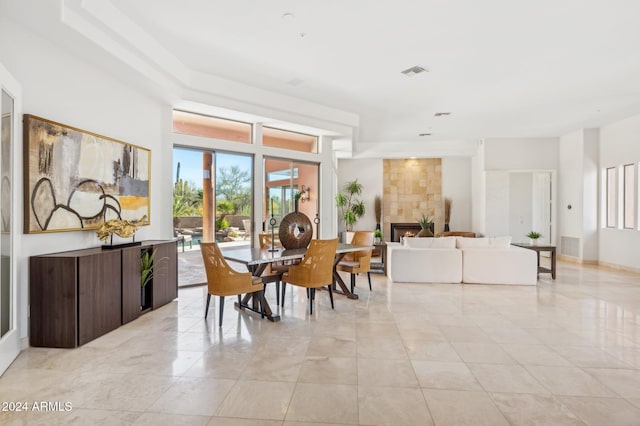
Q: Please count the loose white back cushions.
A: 2